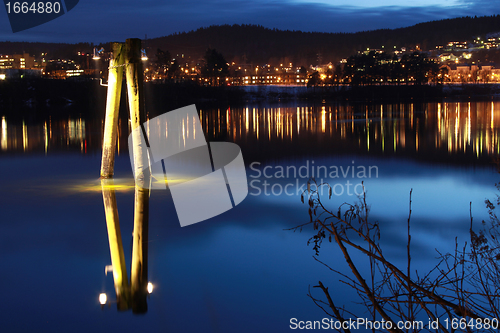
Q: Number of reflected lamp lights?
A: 2